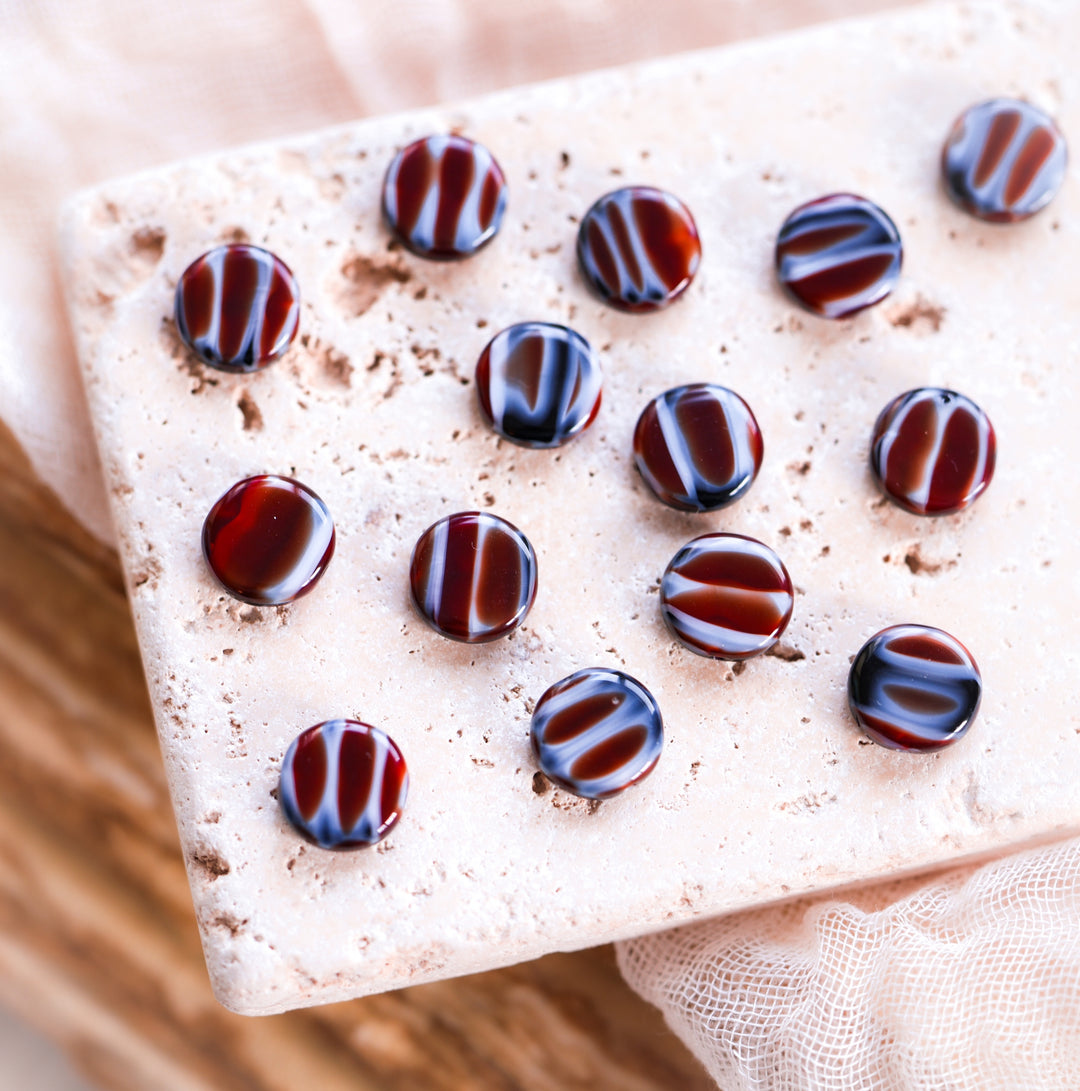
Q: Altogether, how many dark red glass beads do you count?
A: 14